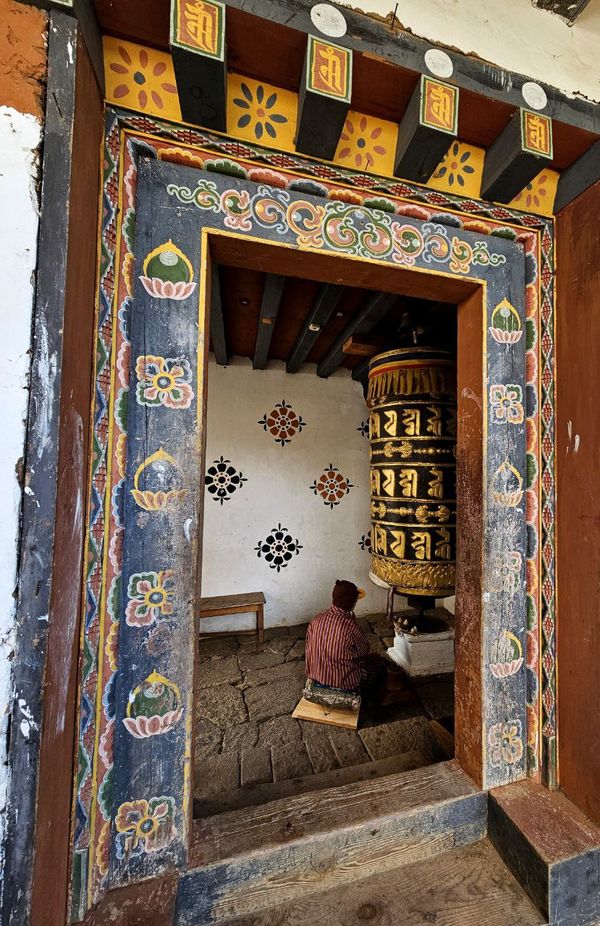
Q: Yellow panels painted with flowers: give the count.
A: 5